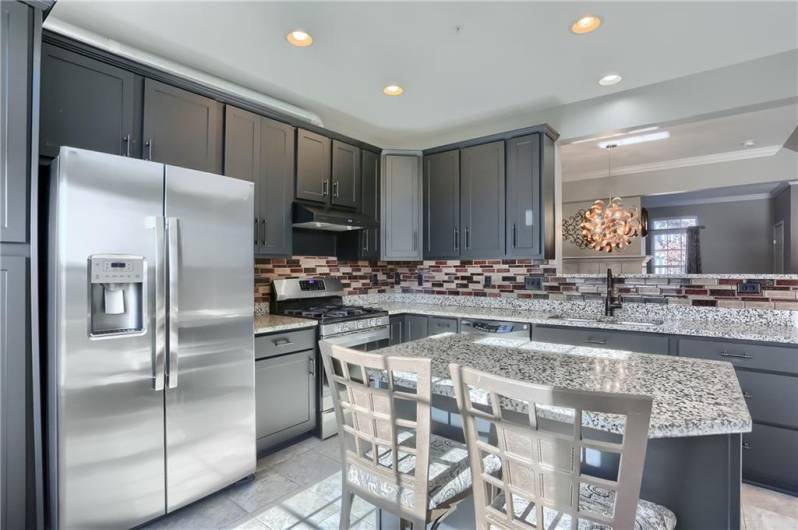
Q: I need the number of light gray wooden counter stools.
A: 2